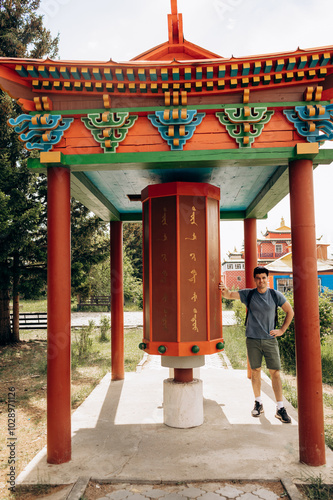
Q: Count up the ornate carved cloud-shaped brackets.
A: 5